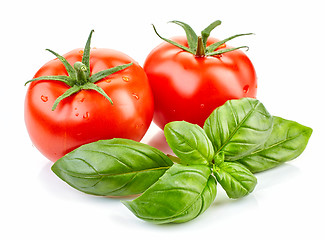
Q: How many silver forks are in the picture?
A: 0